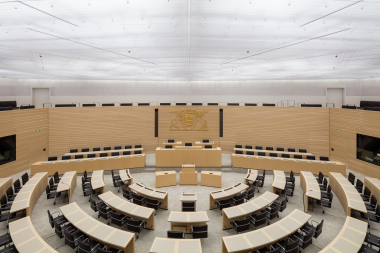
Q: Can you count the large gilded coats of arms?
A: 1